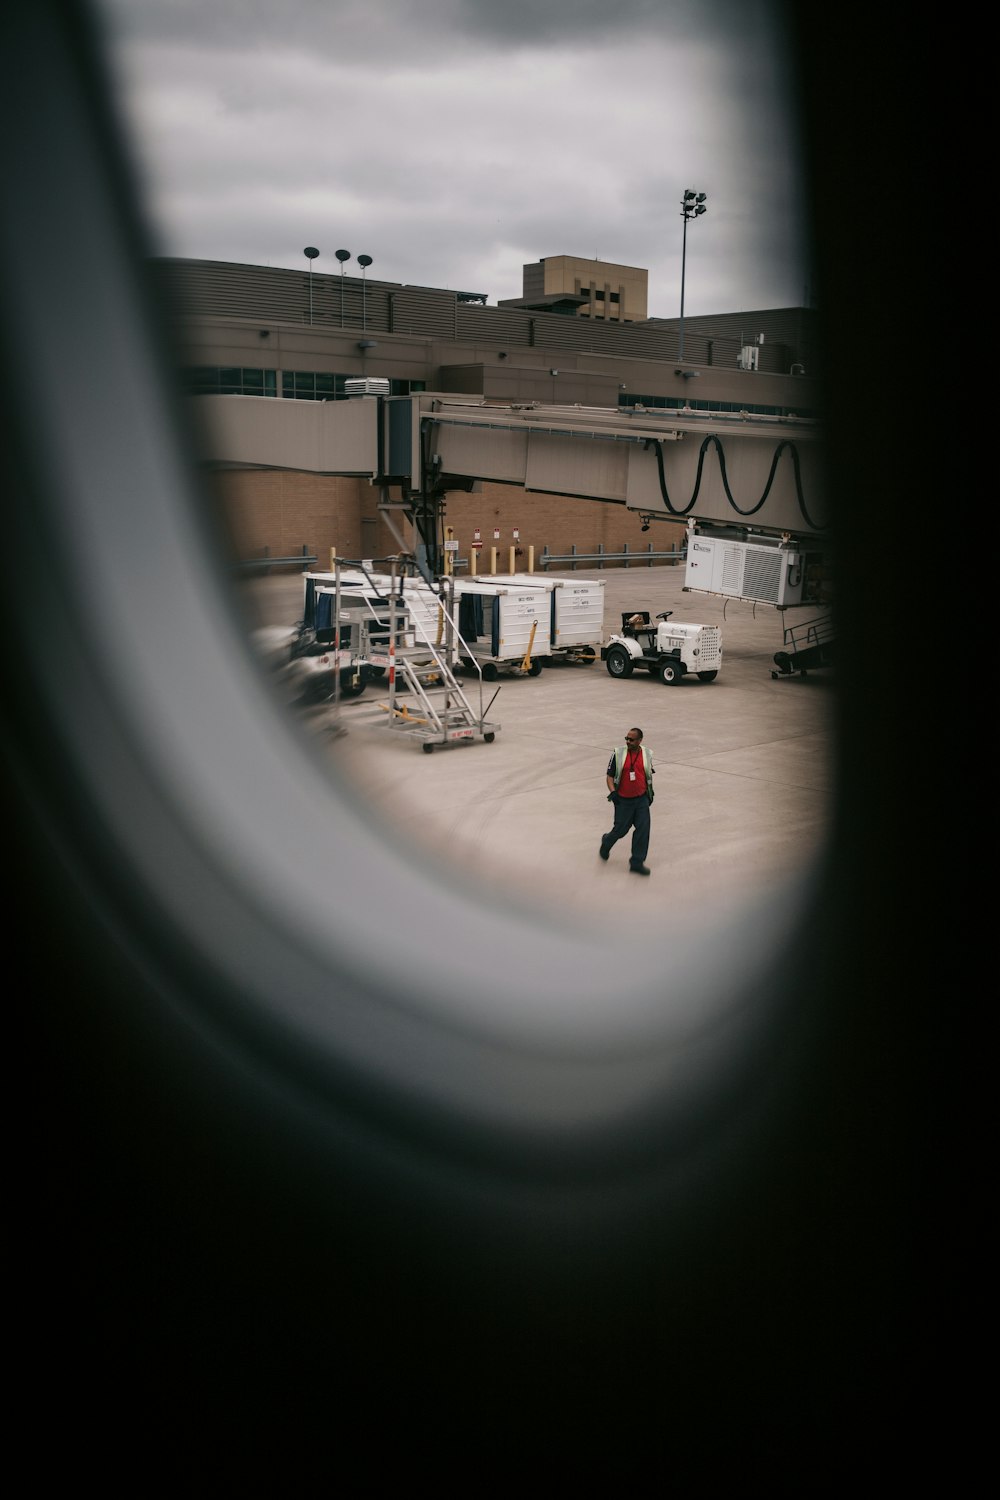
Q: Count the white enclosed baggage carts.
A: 4